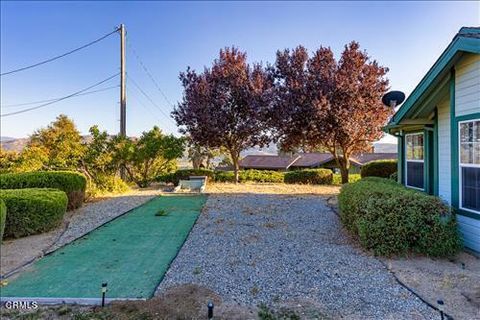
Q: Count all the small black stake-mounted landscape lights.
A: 3